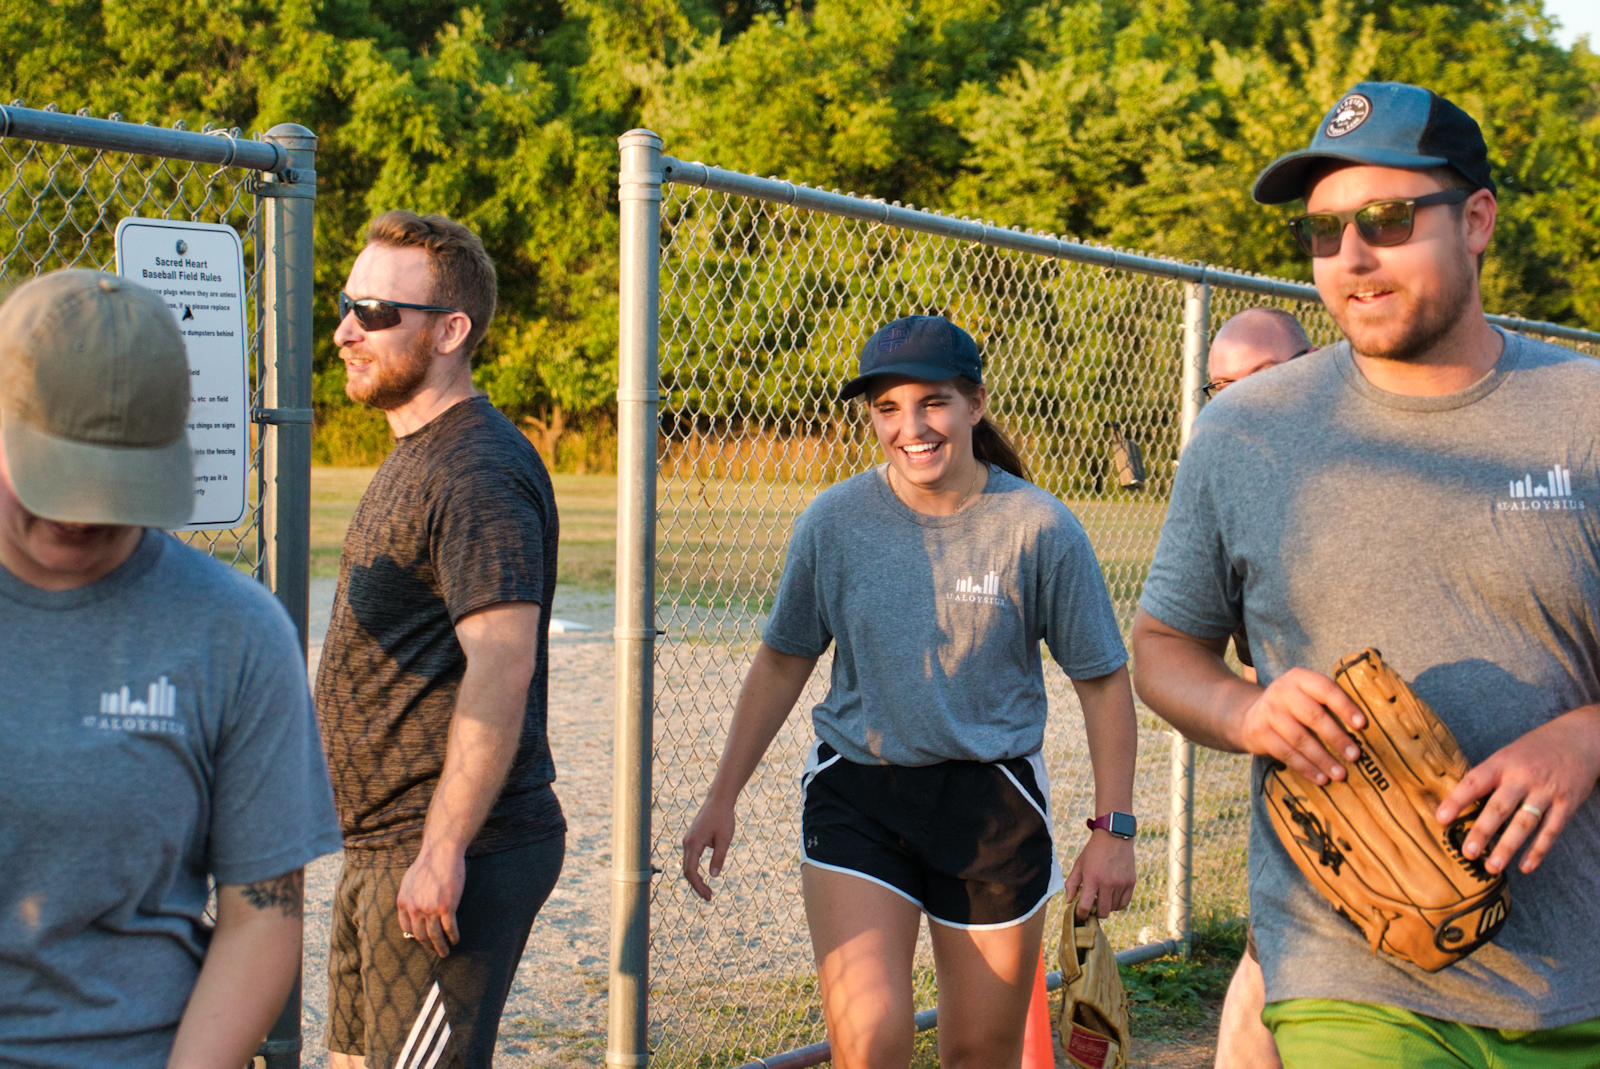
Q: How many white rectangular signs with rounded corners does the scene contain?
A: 1